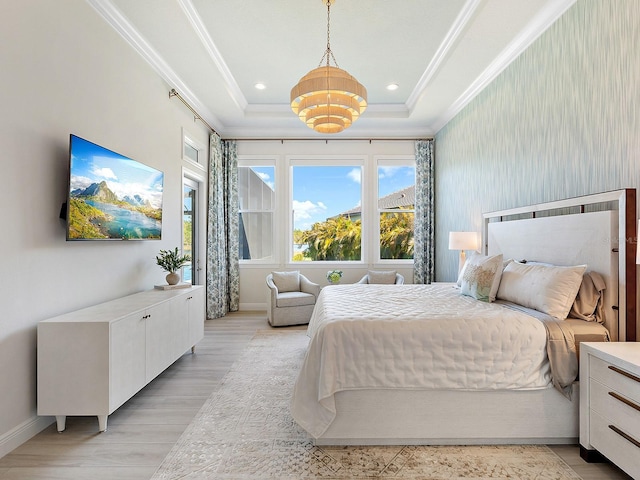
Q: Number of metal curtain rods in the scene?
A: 2